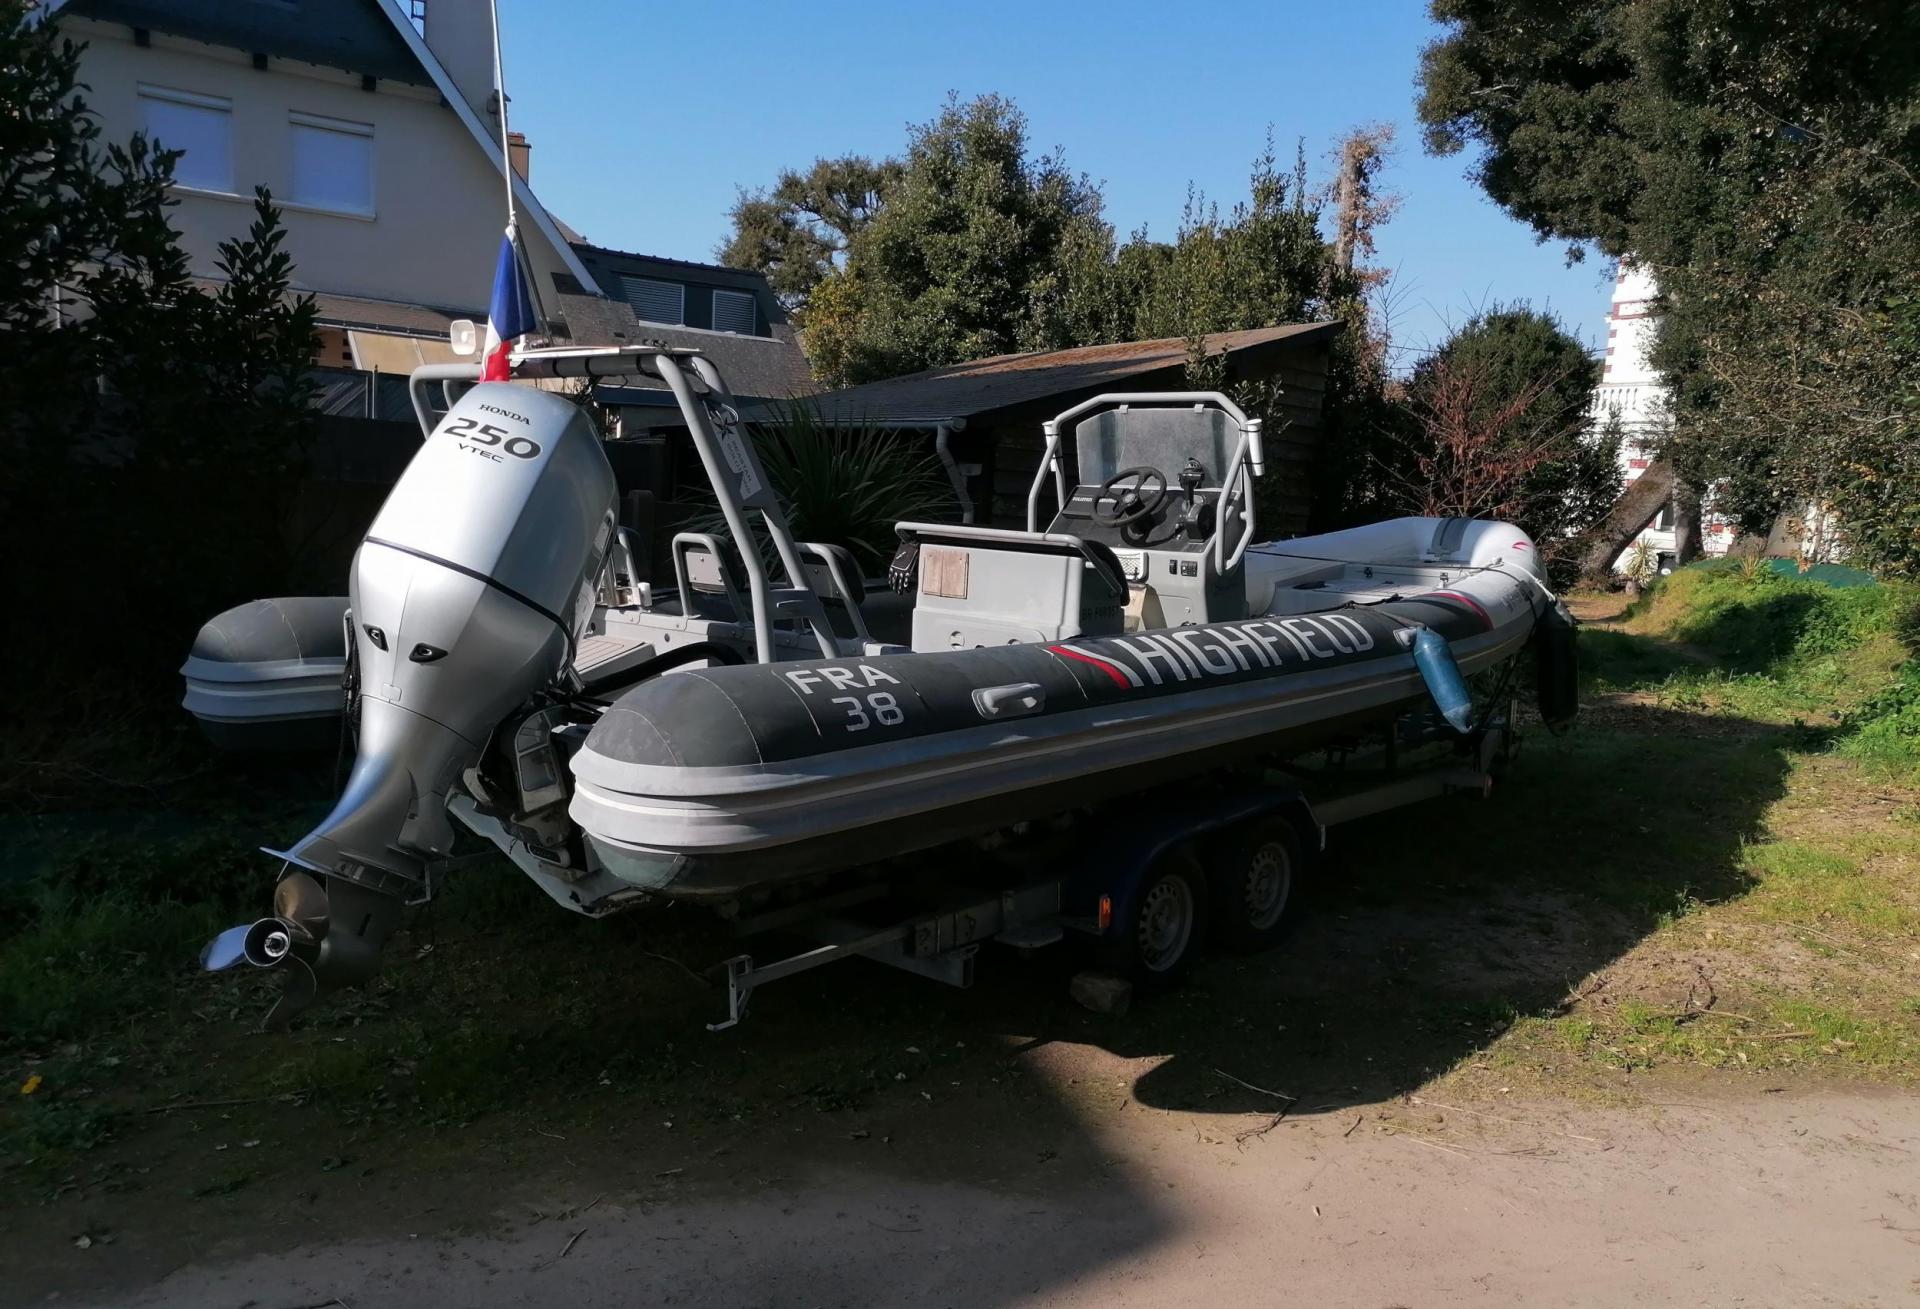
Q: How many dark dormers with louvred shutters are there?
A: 1